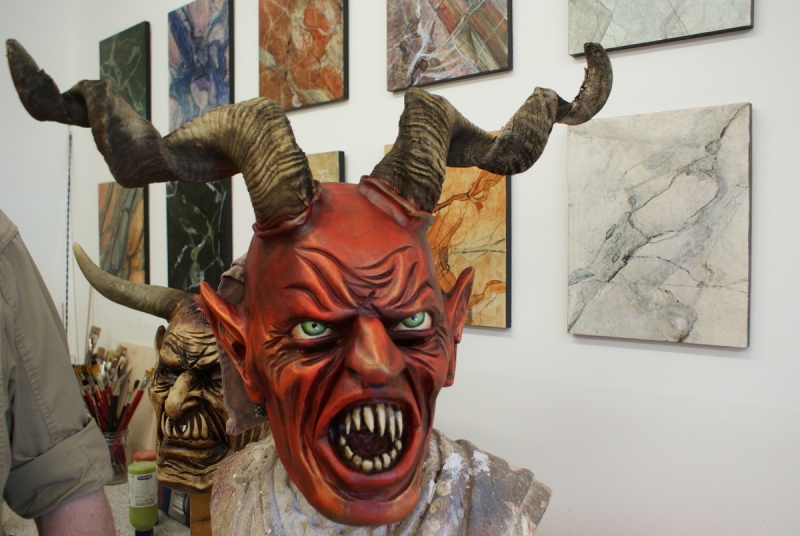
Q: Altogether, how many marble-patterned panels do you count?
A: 10